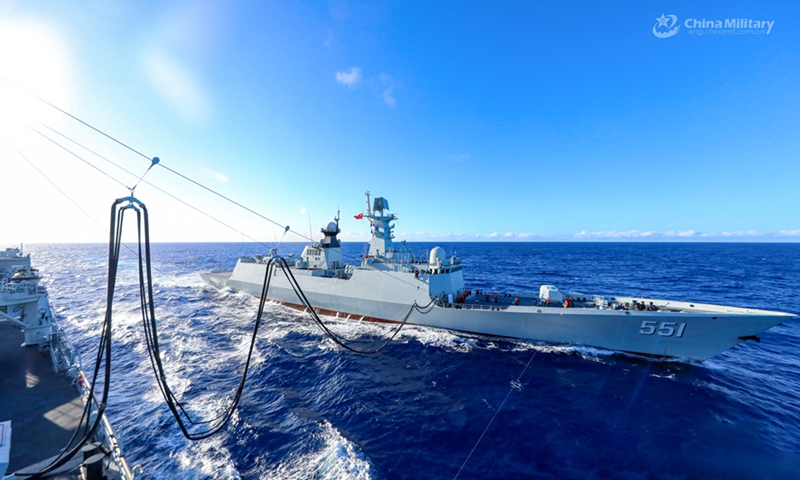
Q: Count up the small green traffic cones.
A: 0